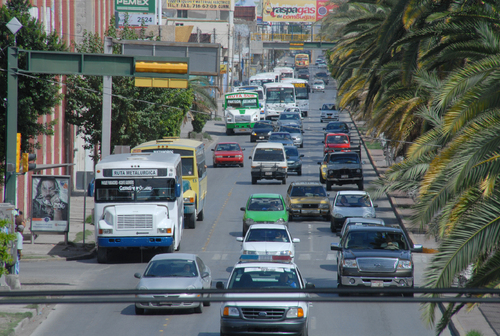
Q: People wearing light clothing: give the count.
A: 1